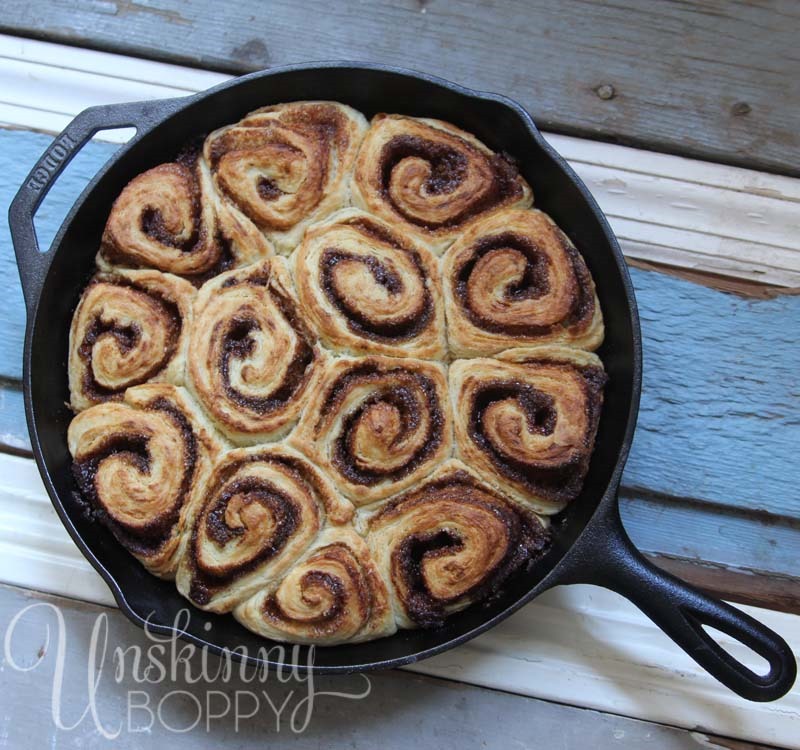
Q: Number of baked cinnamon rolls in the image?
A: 13